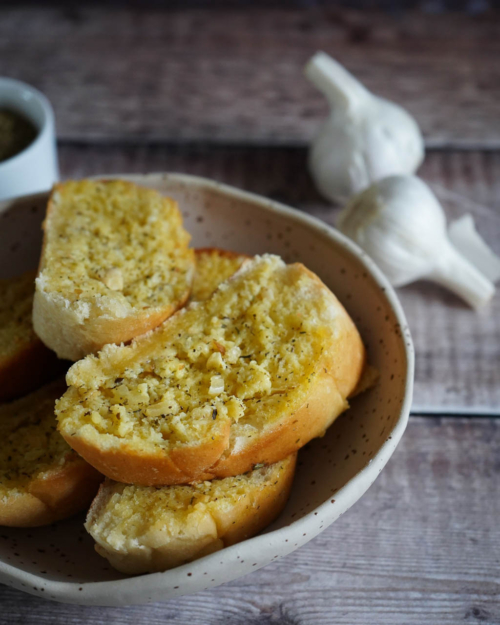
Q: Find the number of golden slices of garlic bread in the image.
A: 6